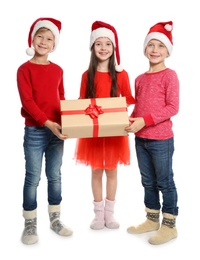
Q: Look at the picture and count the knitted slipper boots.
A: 6